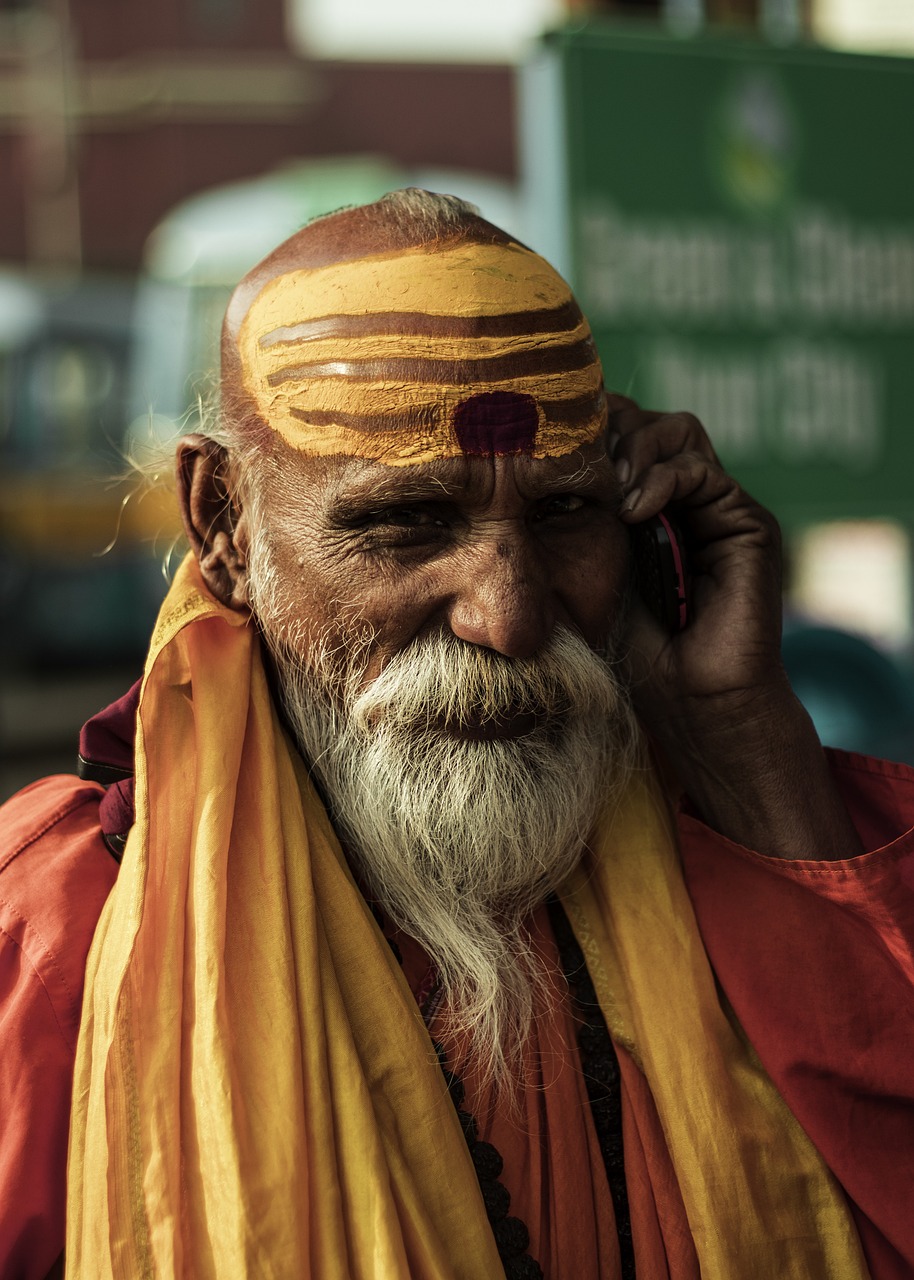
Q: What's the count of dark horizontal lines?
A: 3